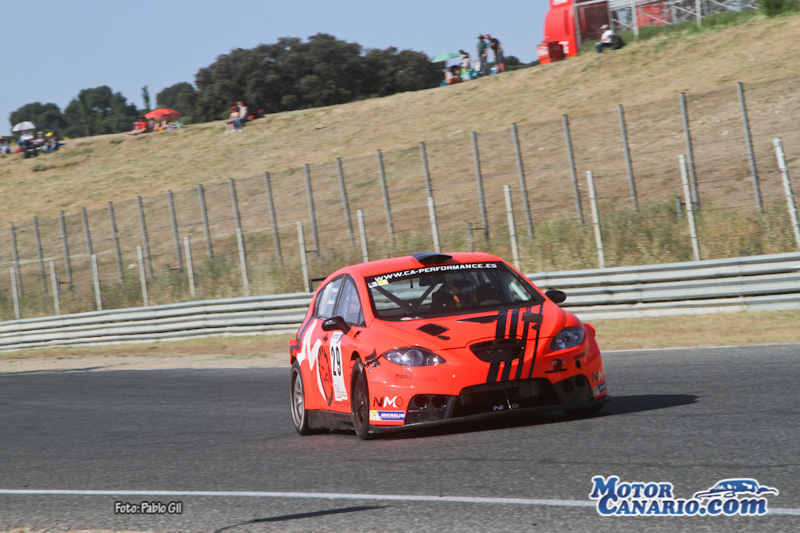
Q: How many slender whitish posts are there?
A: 13